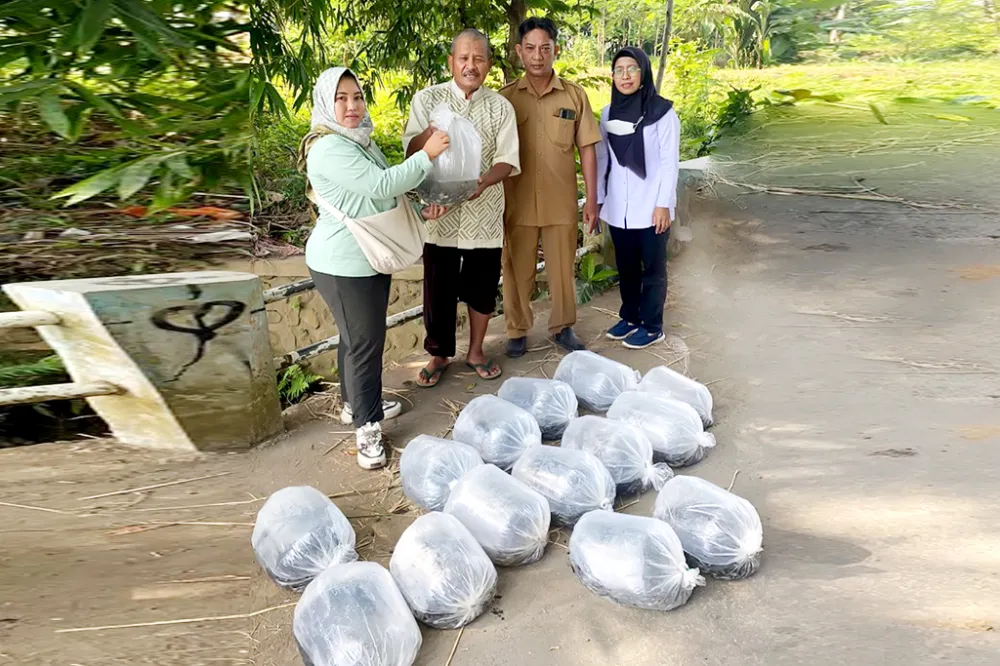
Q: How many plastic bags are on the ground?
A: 14